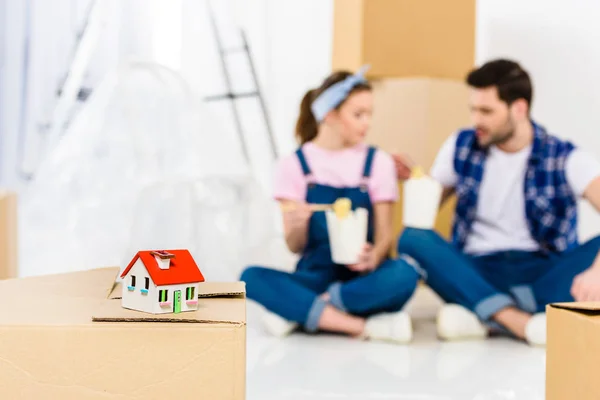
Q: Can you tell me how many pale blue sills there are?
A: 2